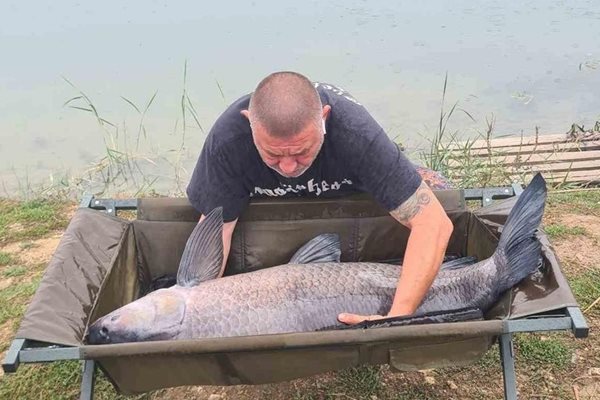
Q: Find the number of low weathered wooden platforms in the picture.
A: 1